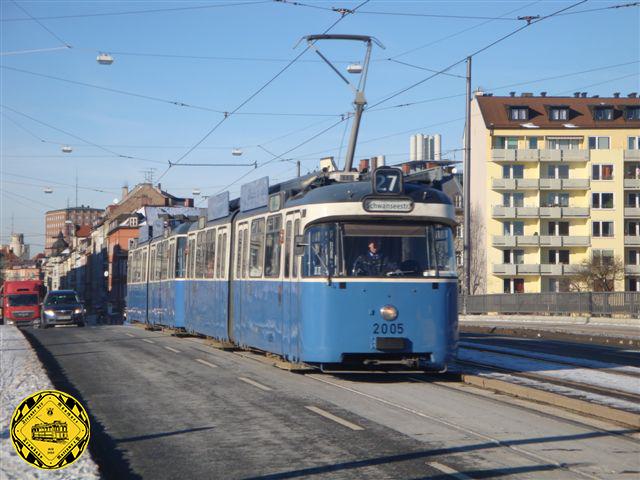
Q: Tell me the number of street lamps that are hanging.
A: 6